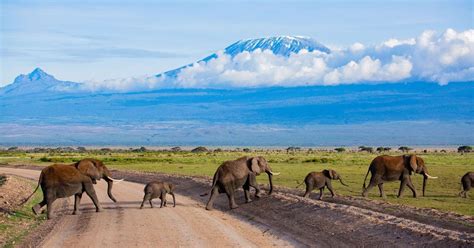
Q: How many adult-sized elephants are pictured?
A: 3